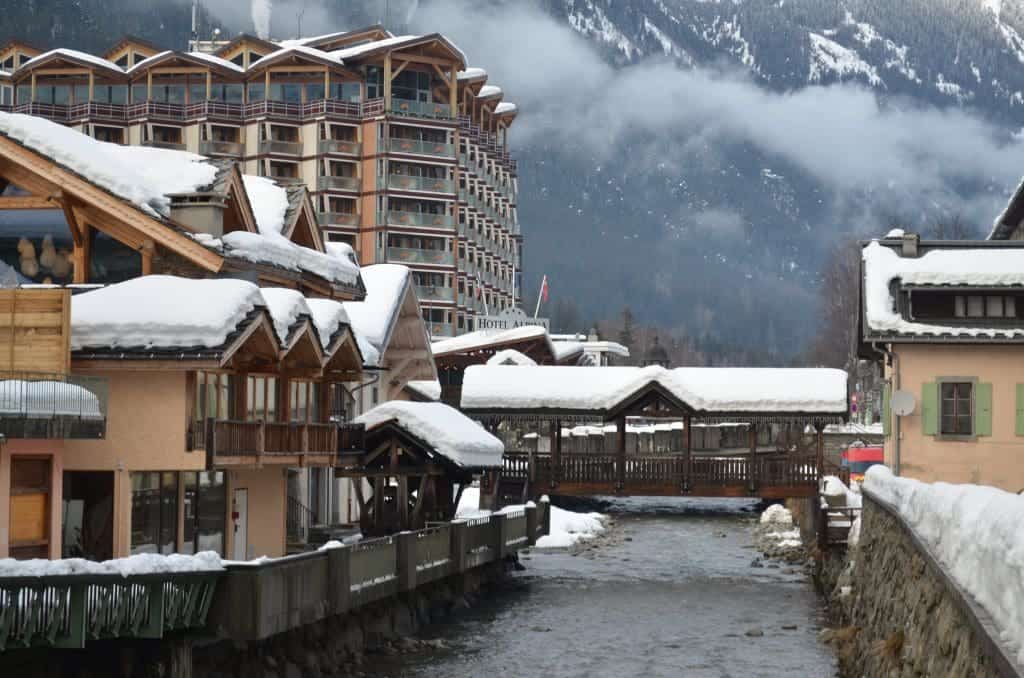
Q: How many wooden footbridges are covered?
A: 1